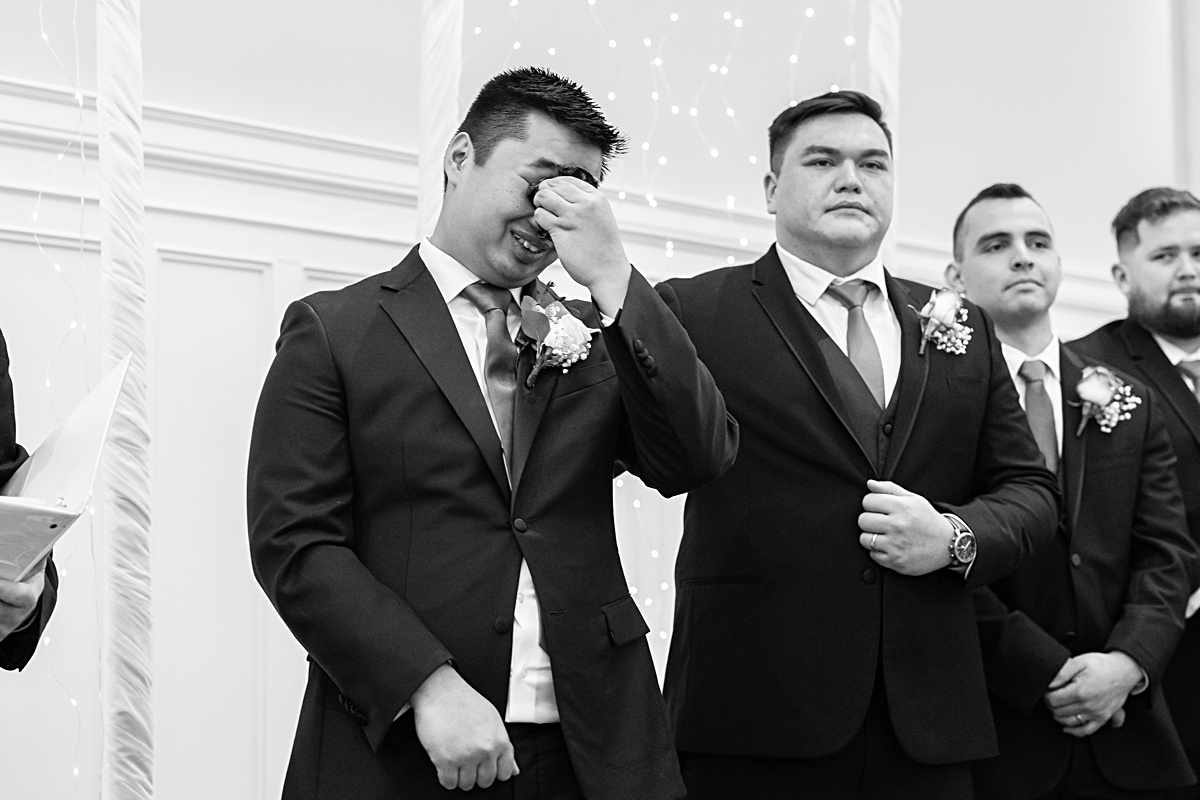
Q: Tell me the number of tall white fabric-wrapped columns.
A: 3